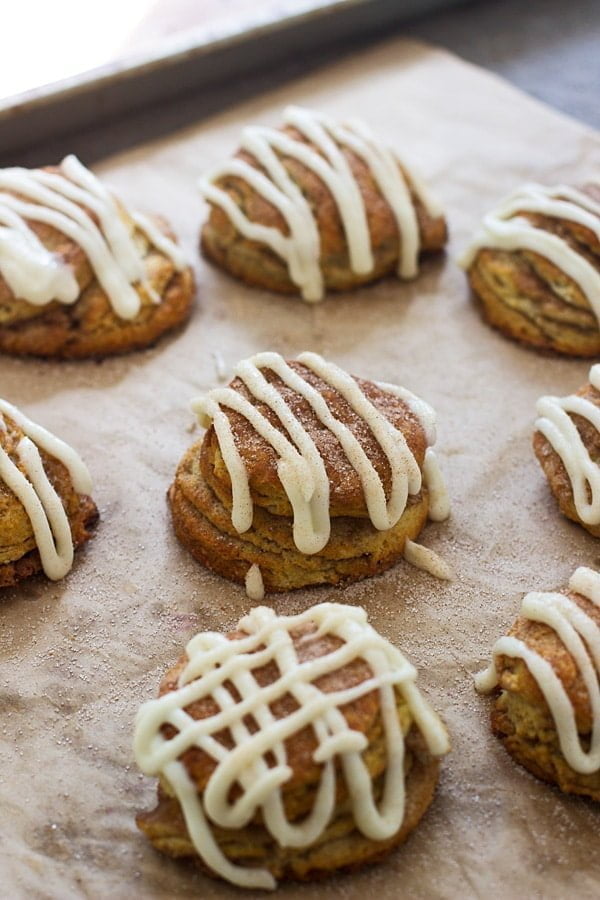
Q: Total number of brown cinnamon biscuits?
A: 8